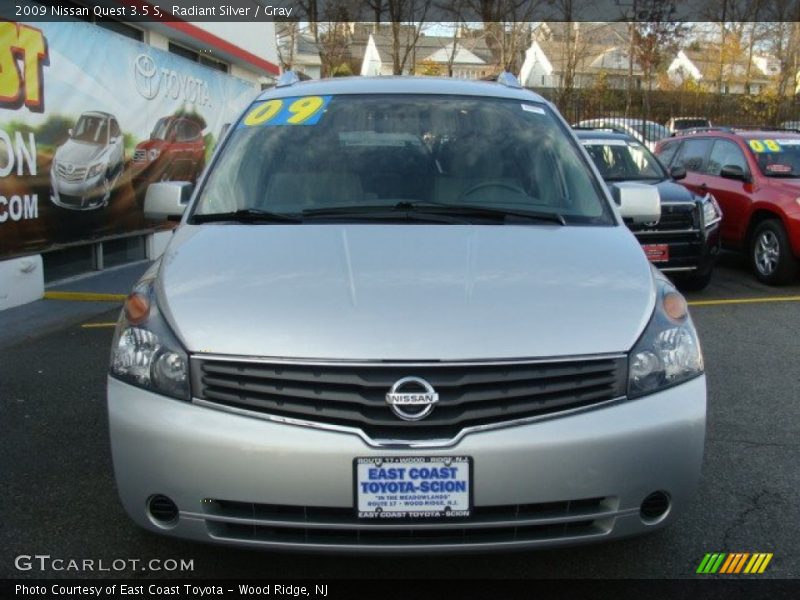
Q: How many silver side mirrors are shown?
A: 2